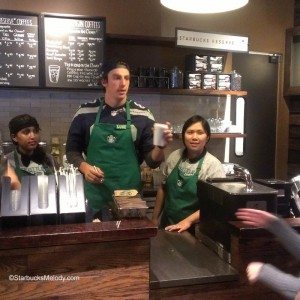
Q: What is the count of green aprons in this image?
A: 3